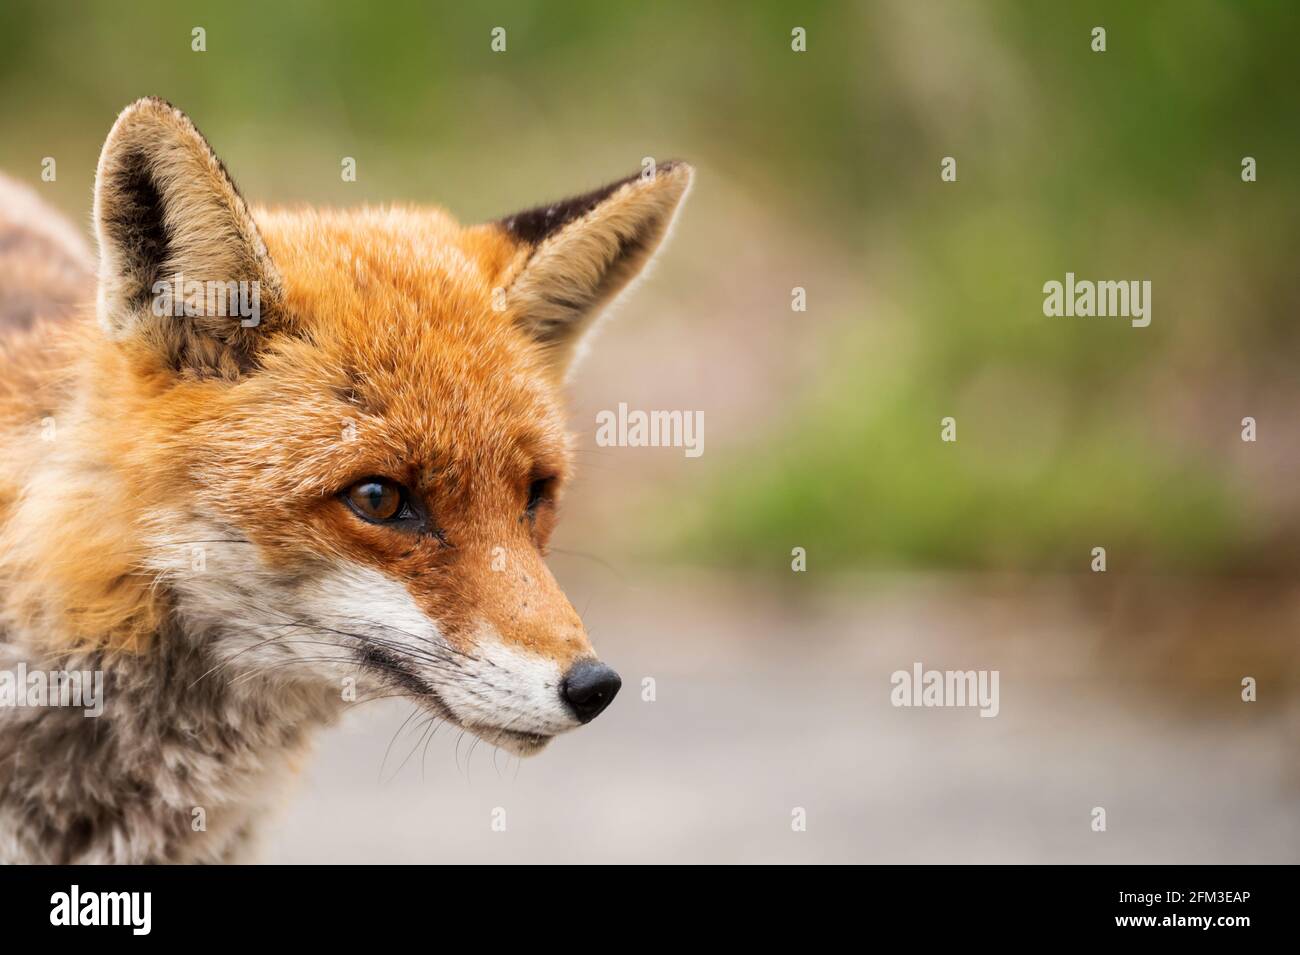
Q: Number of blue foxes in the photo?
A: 0